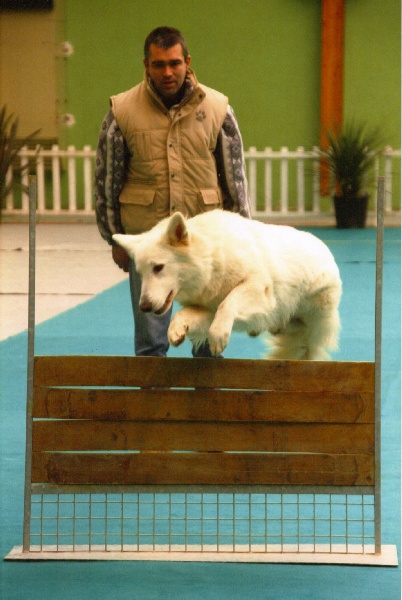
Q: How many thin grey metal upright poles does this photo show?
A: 2